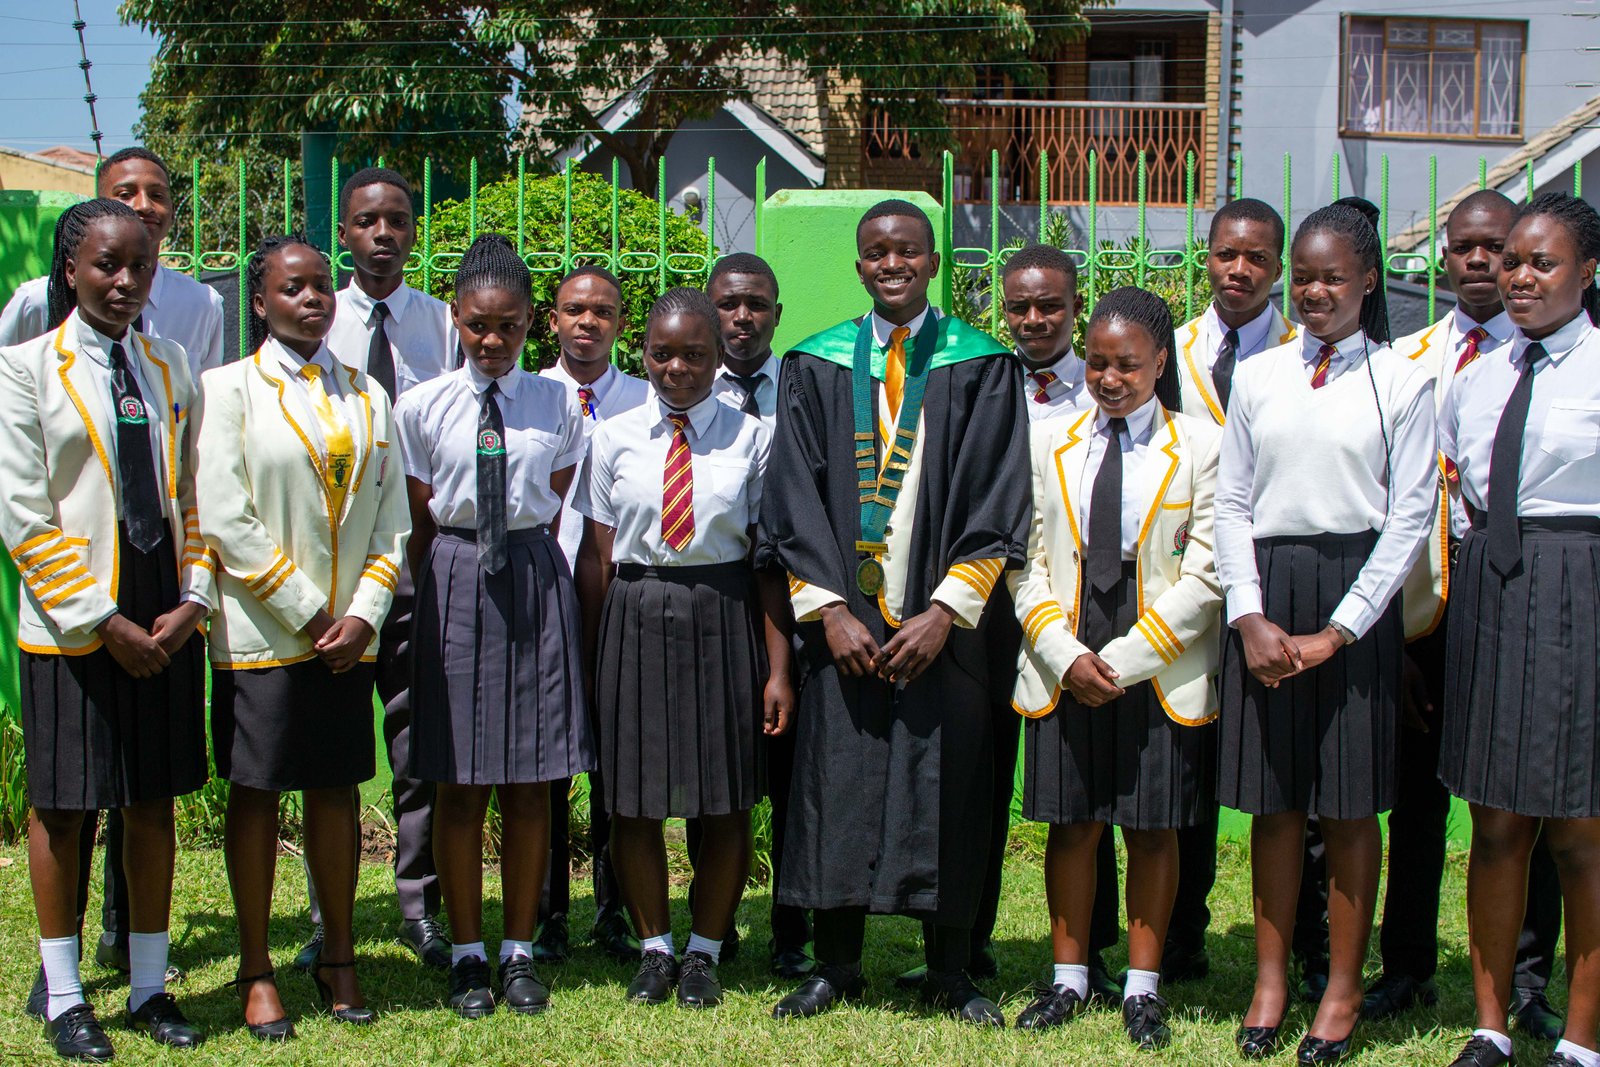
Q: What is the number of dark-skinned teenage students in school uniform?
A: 15